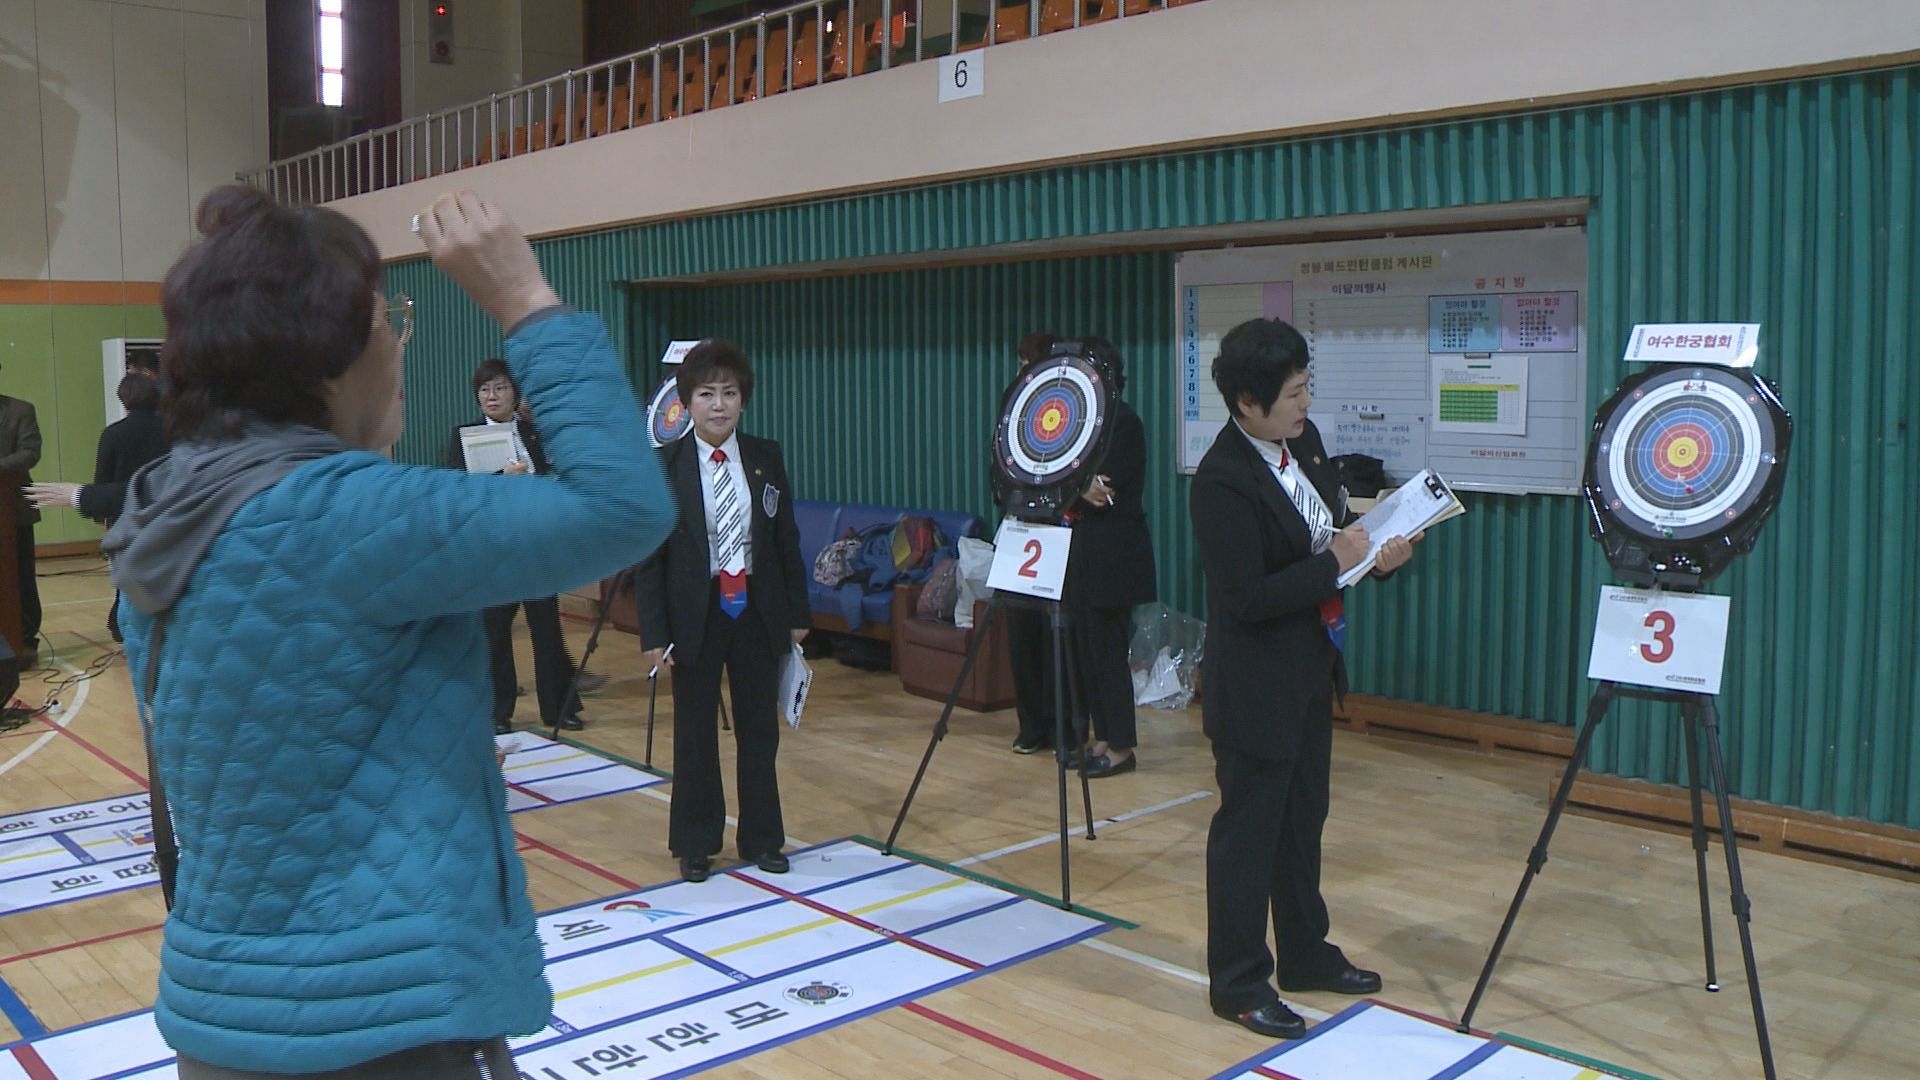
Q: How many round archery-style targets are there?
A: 3